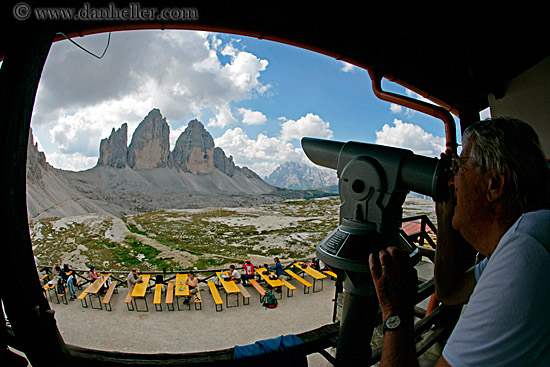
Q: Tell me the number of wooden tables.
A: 7